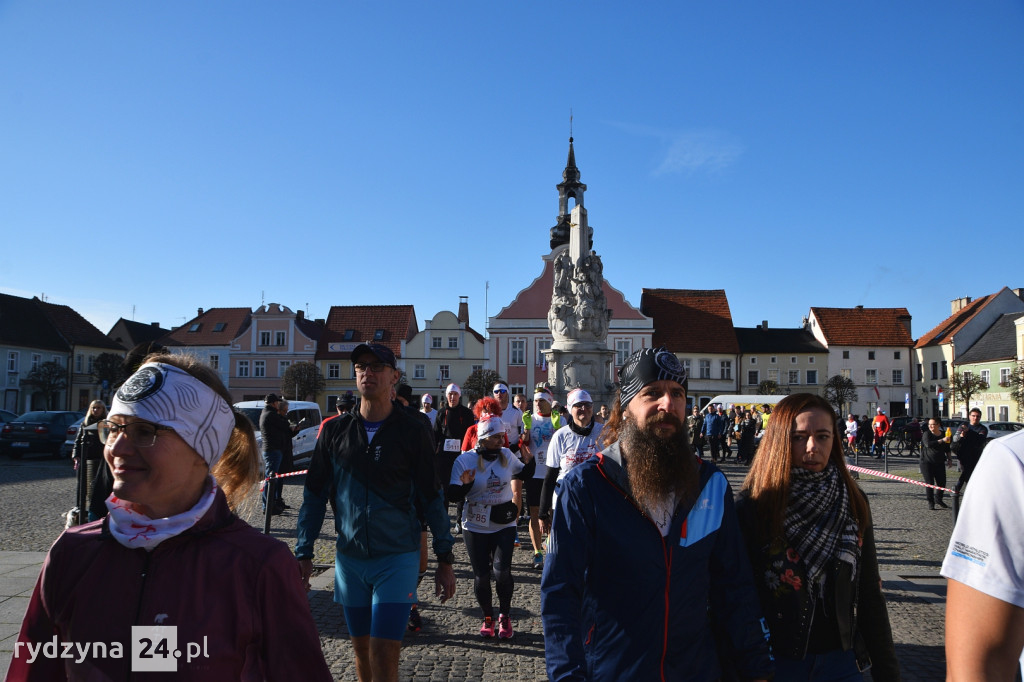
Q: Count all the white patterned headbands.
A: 1